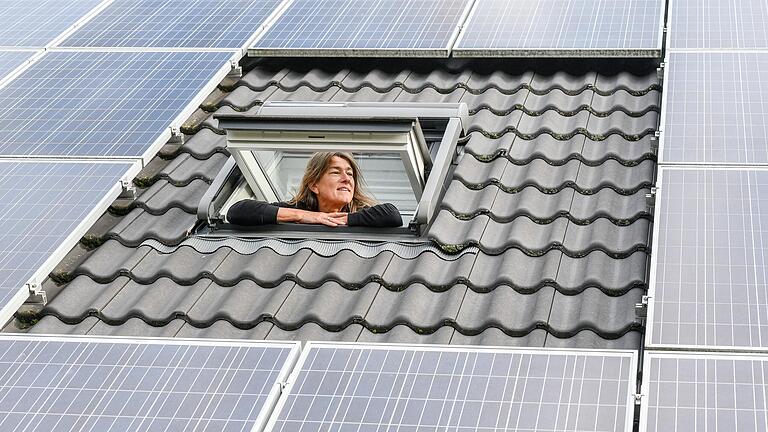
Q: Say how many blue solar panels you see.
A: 13